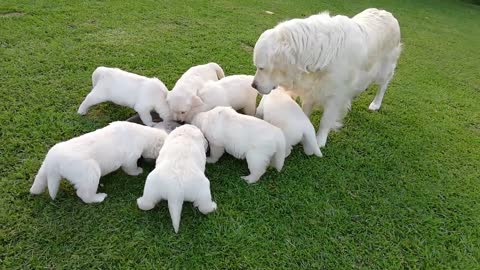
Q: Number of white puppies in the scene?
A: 7